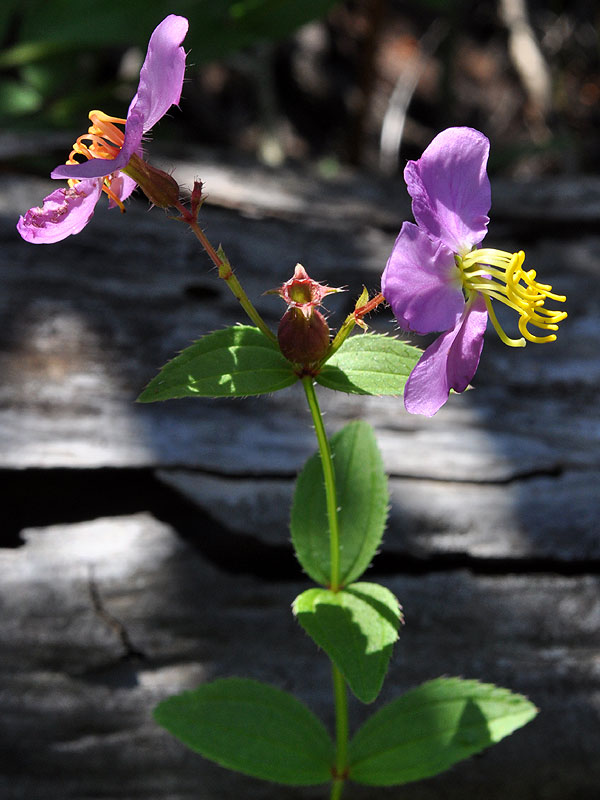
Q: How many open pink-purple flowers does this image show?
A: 2